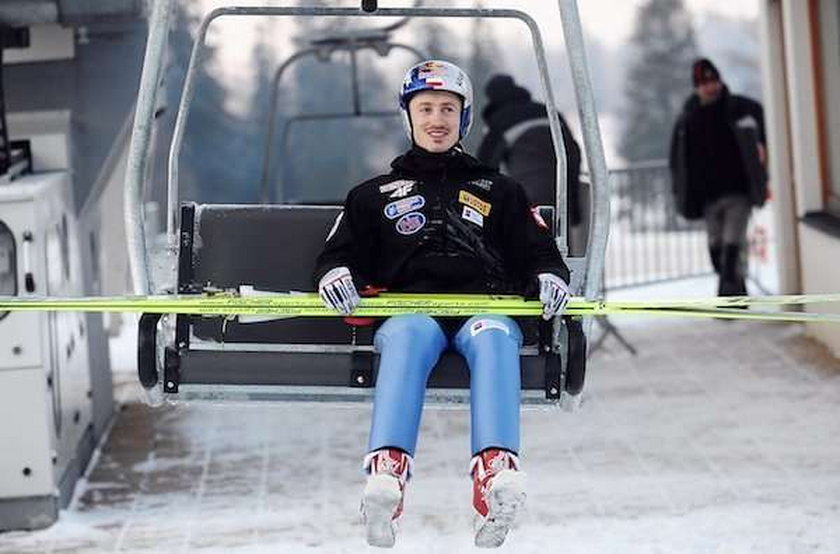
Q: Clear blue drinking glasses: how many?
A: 0